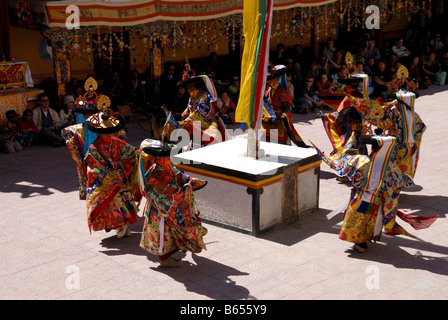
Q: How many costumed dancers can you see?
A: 8